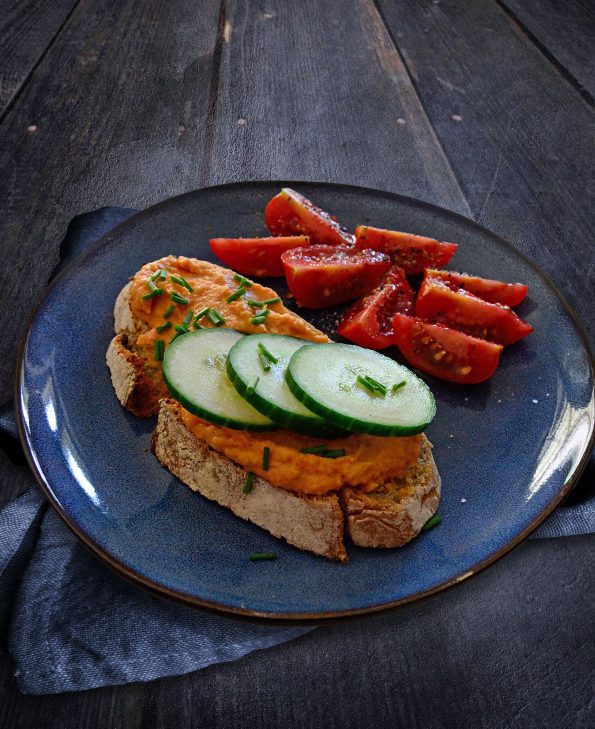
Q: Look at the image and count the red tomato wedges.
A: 8